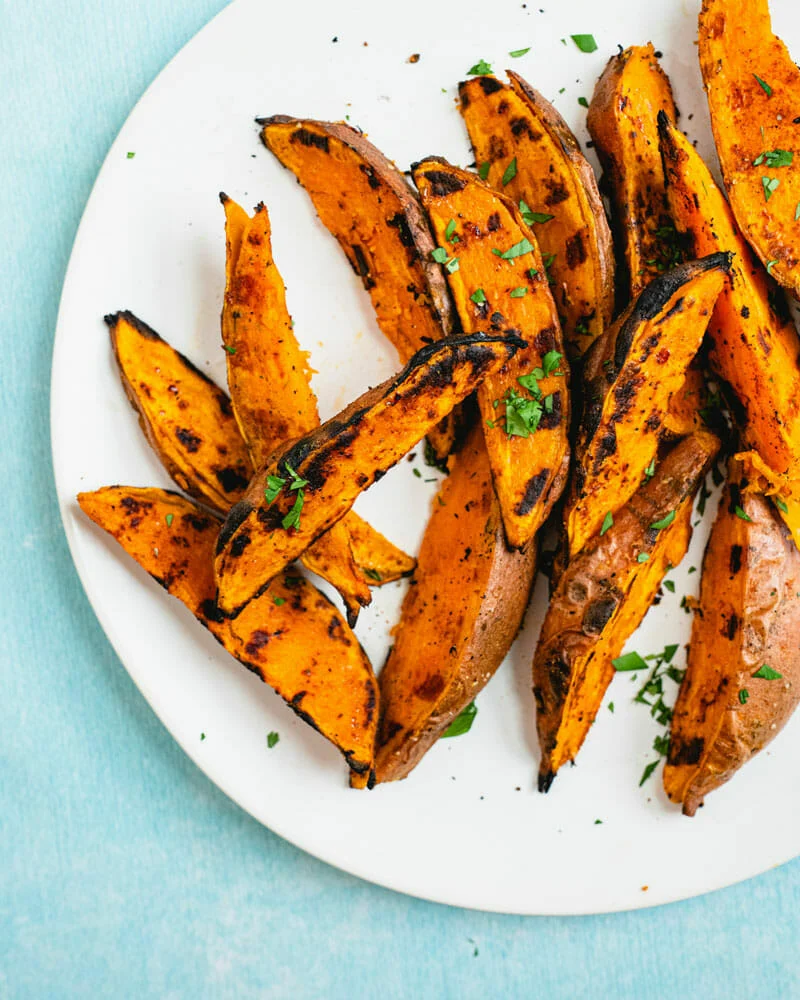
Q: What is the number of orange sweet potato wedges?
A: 14